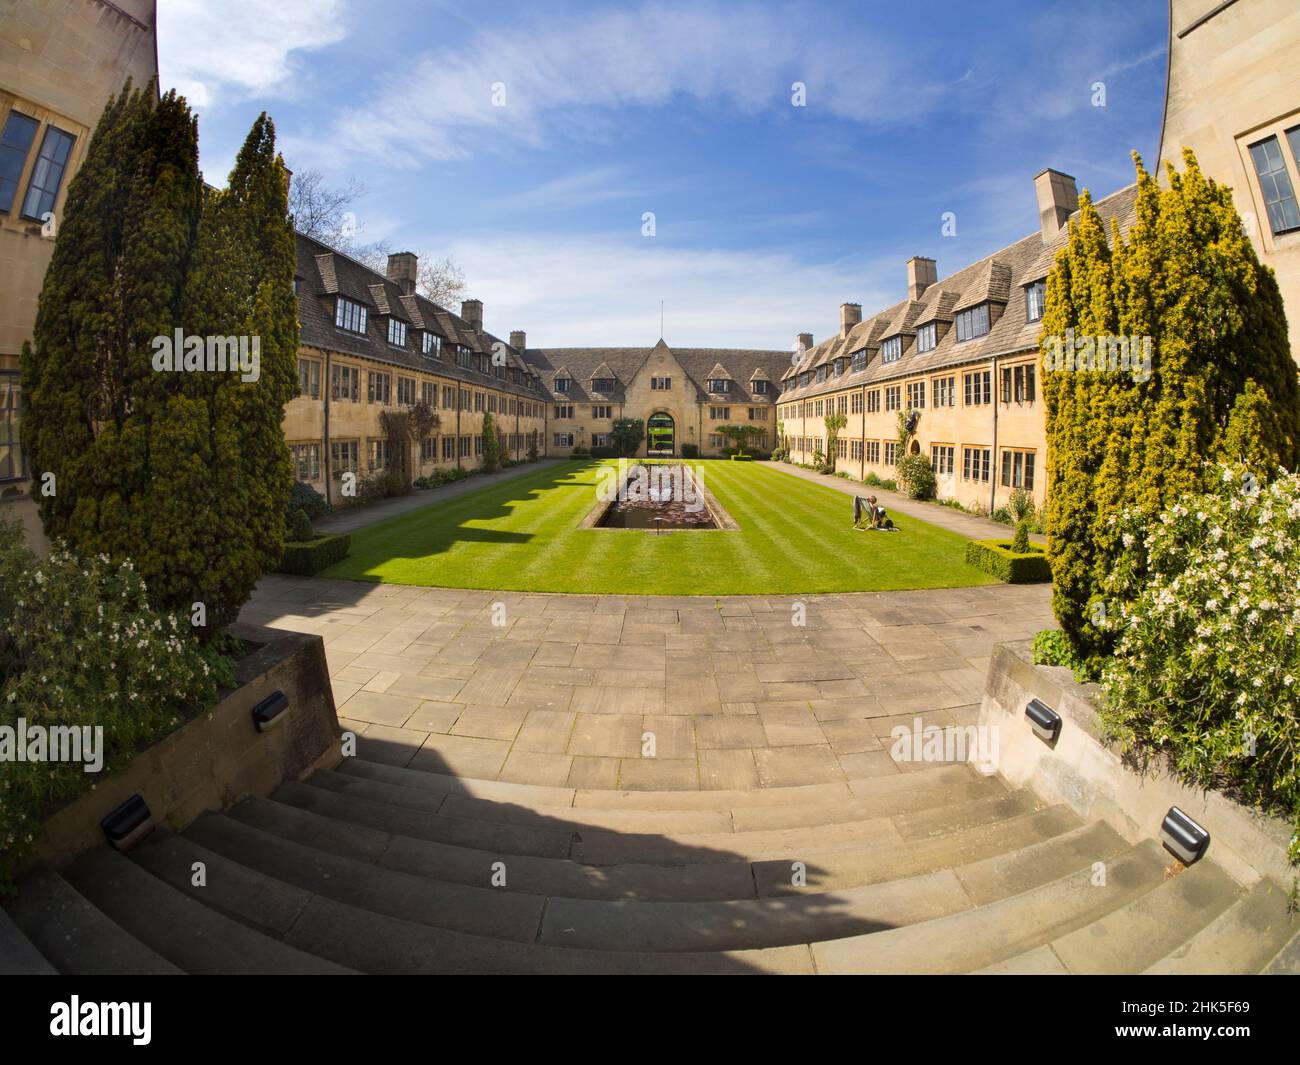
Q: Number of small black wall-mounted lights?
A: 4